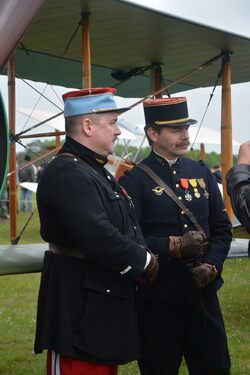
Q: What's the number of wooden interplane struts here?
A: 4